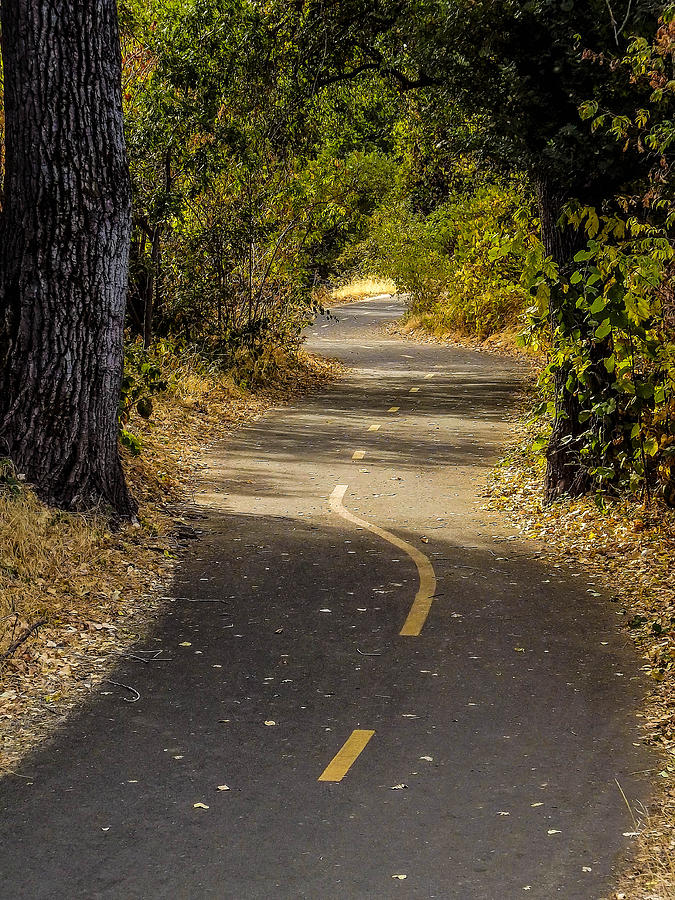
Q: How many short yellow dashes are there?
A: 6